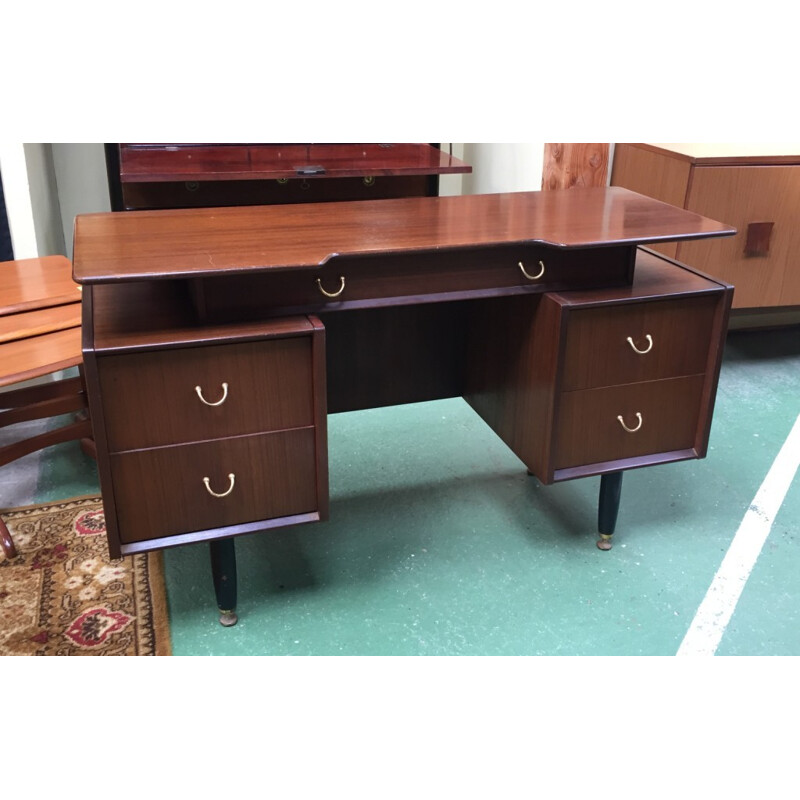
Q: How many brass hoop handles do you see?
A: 6